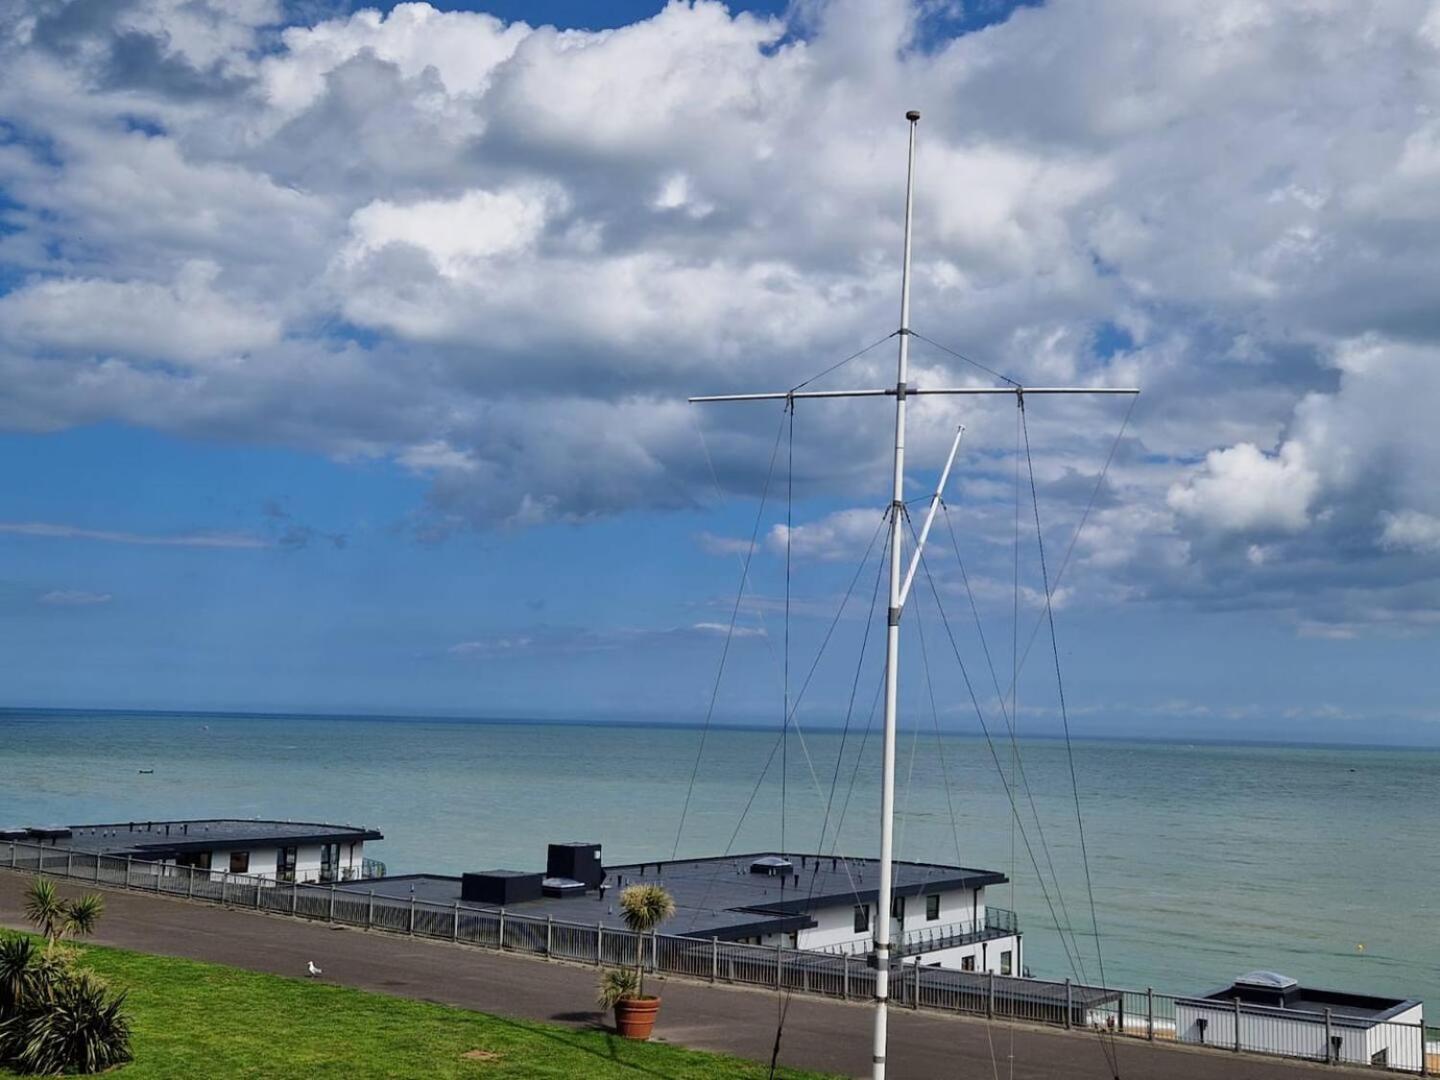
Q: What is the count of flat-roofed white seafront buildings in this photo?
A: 3